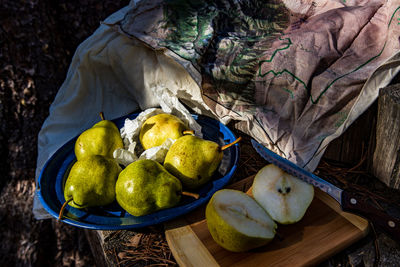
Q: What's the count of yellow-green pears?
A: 6